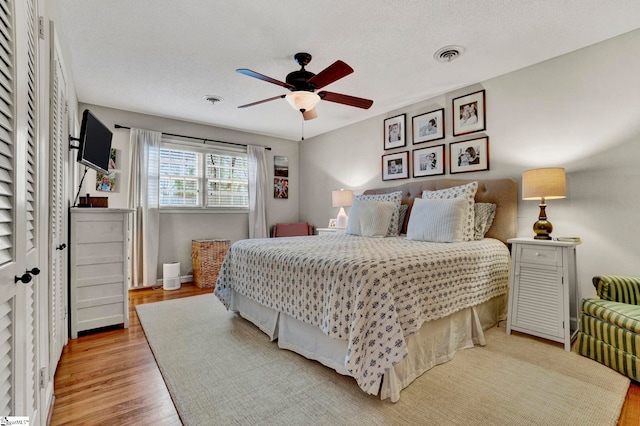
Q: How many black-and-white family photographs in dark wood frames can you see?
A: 6